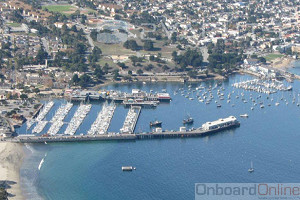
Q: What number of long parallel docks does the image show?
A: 5